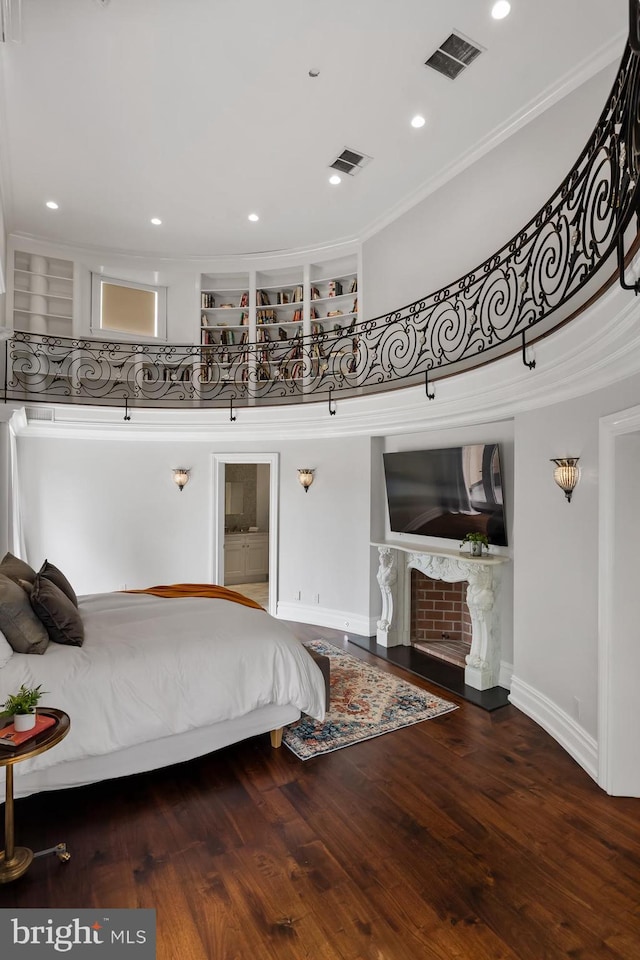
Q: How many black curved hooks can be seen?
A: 6